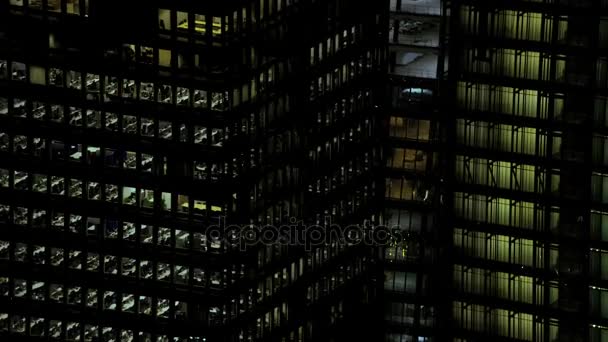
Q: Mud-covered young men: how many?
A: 0